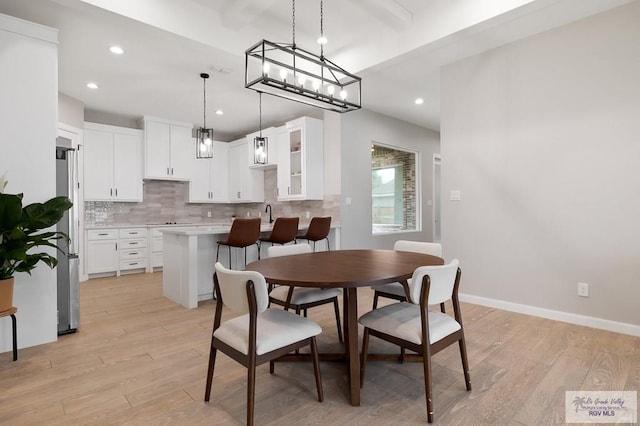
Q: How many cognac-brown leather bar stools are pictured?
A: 3